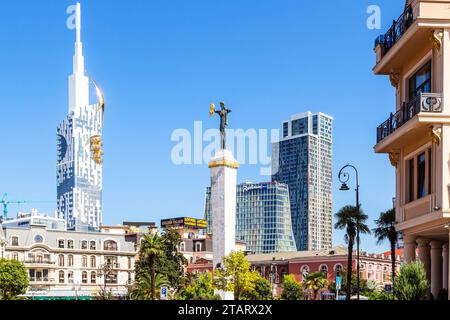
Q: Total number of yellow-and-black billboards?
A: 1